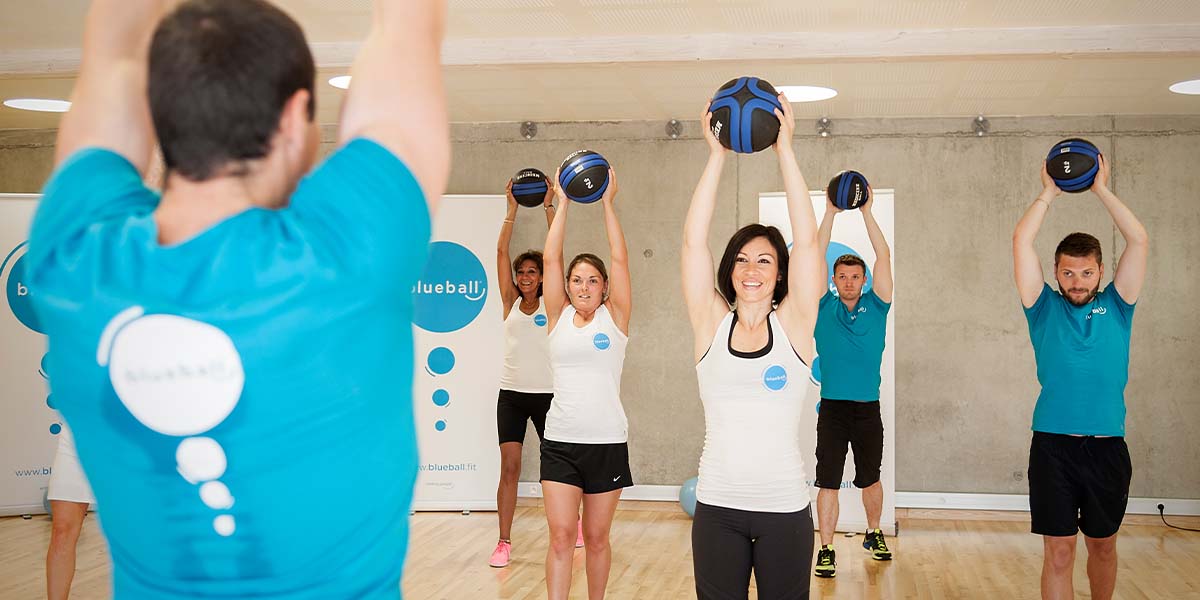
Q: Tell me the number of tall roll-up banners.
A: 3